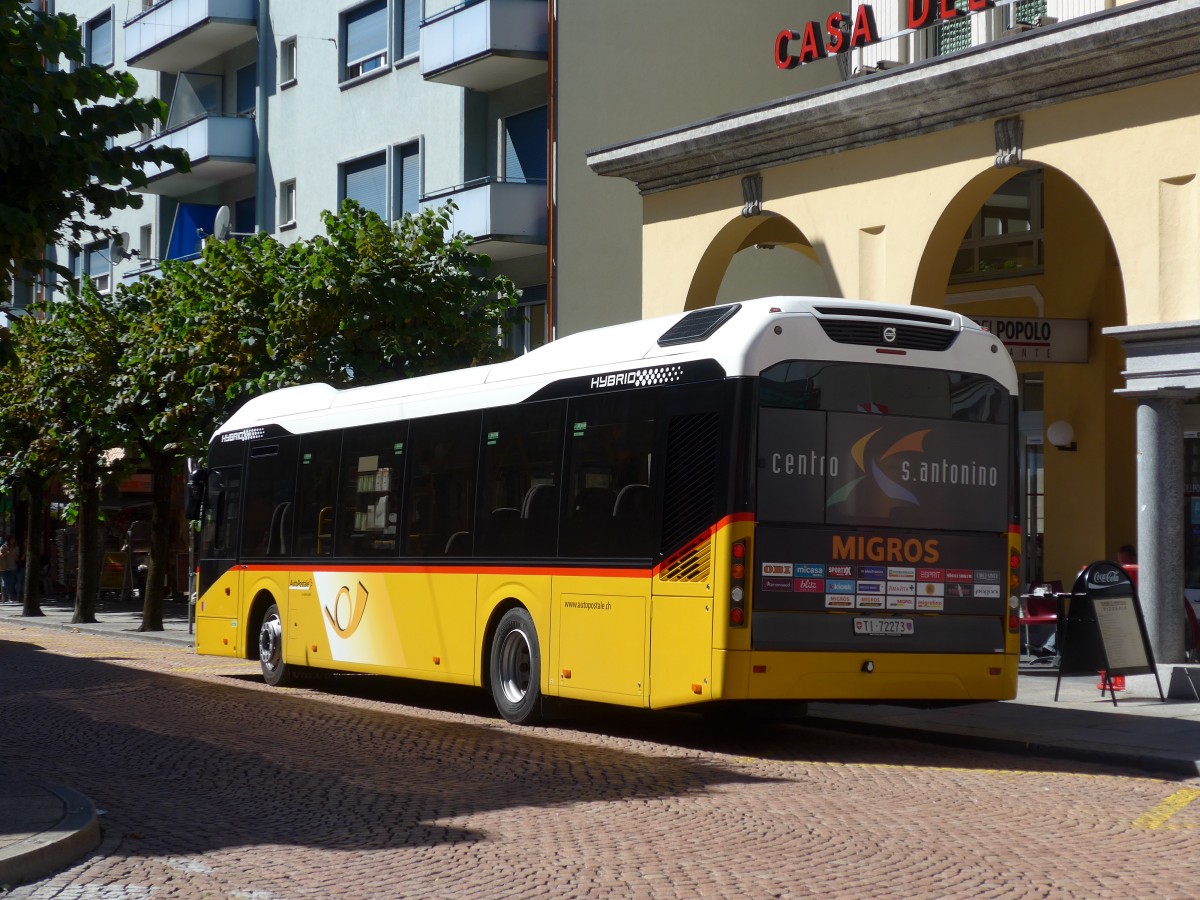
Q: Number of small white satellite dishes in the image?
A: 2